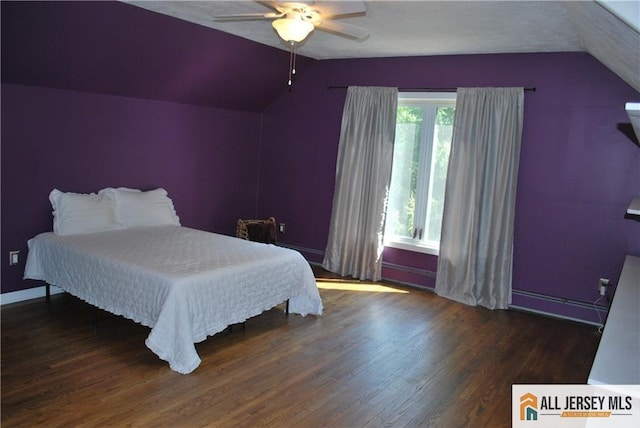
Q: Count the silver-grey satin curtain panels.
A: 2